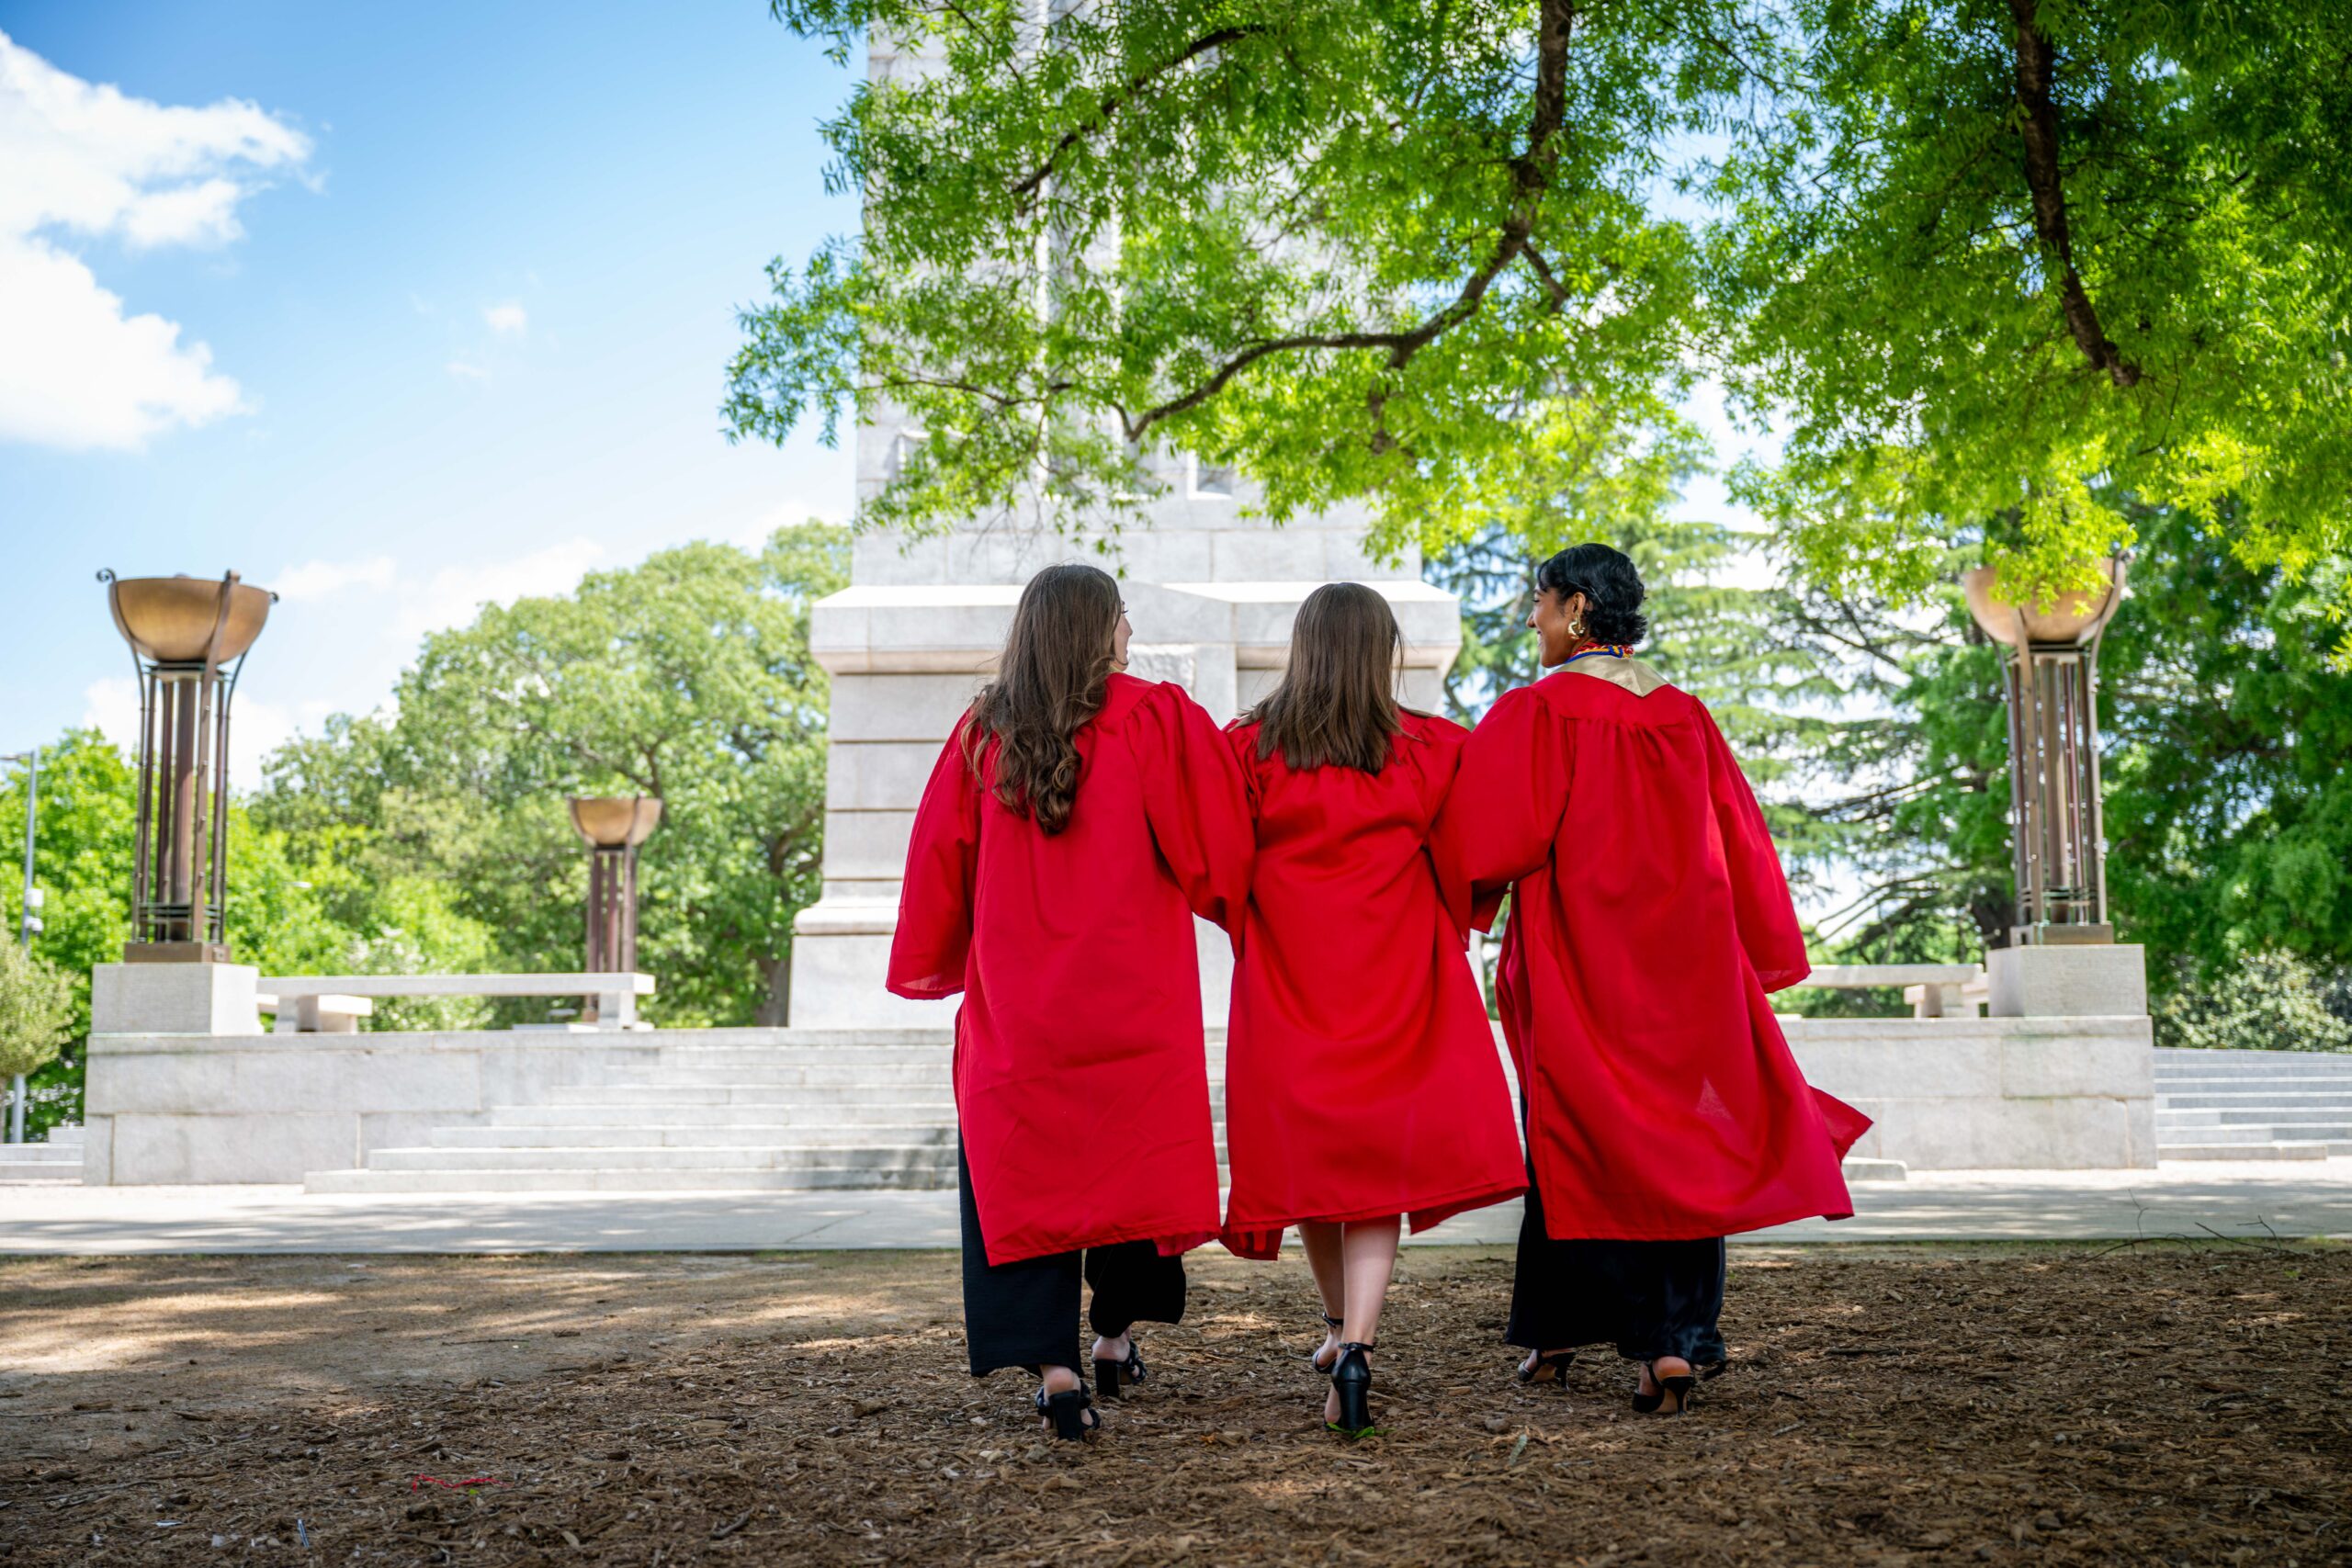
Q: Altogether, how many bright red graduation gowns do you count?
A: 3